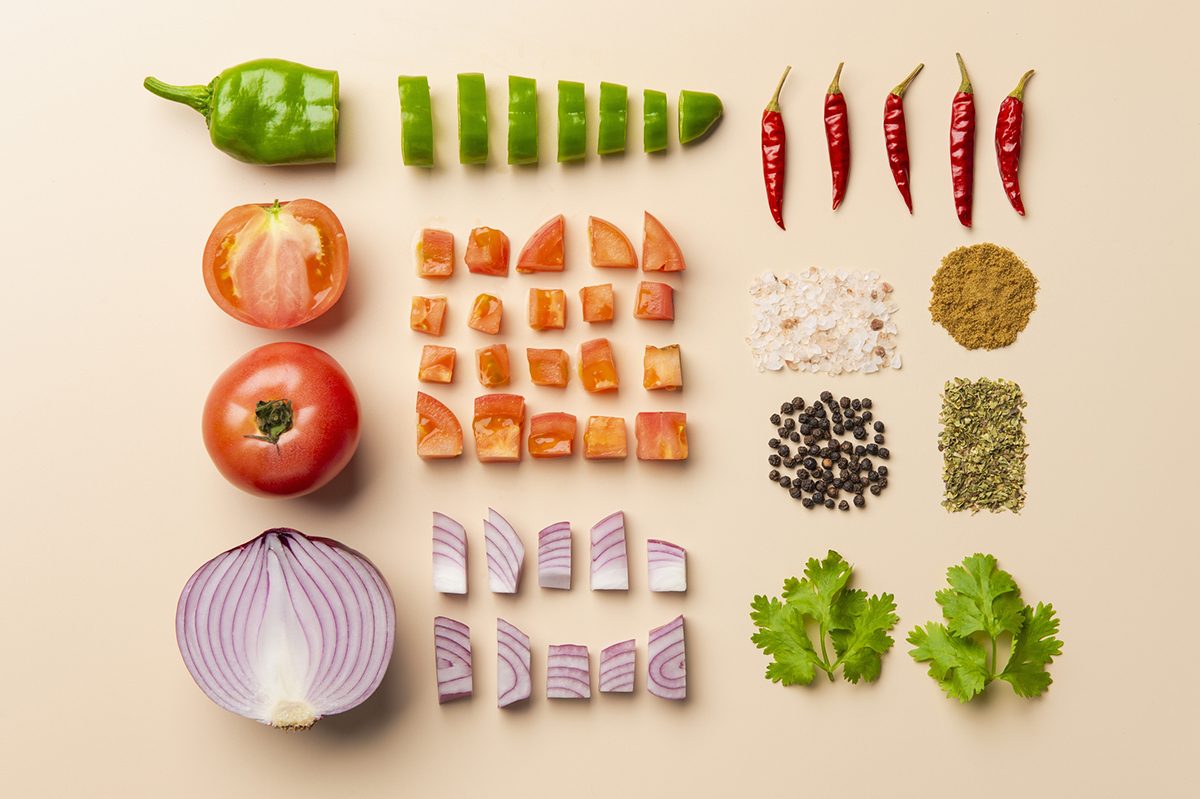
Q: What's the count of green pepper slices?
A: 7